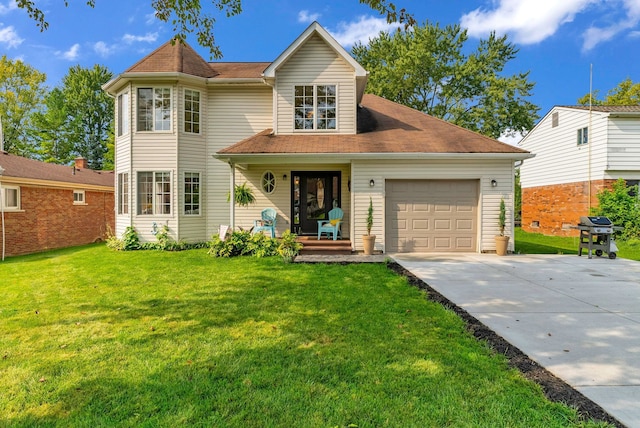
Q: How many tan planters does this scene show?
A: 2